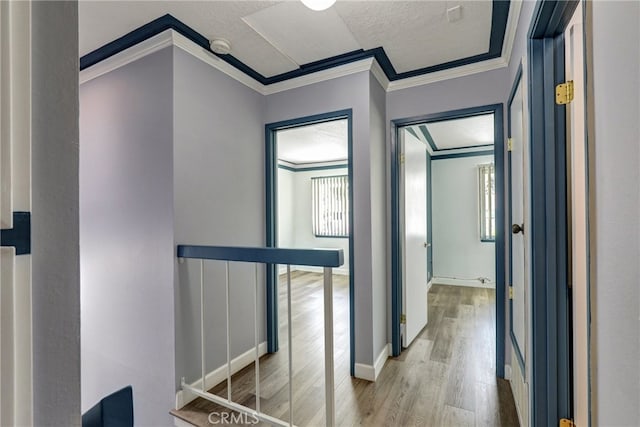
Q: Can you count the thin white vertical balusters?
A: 4